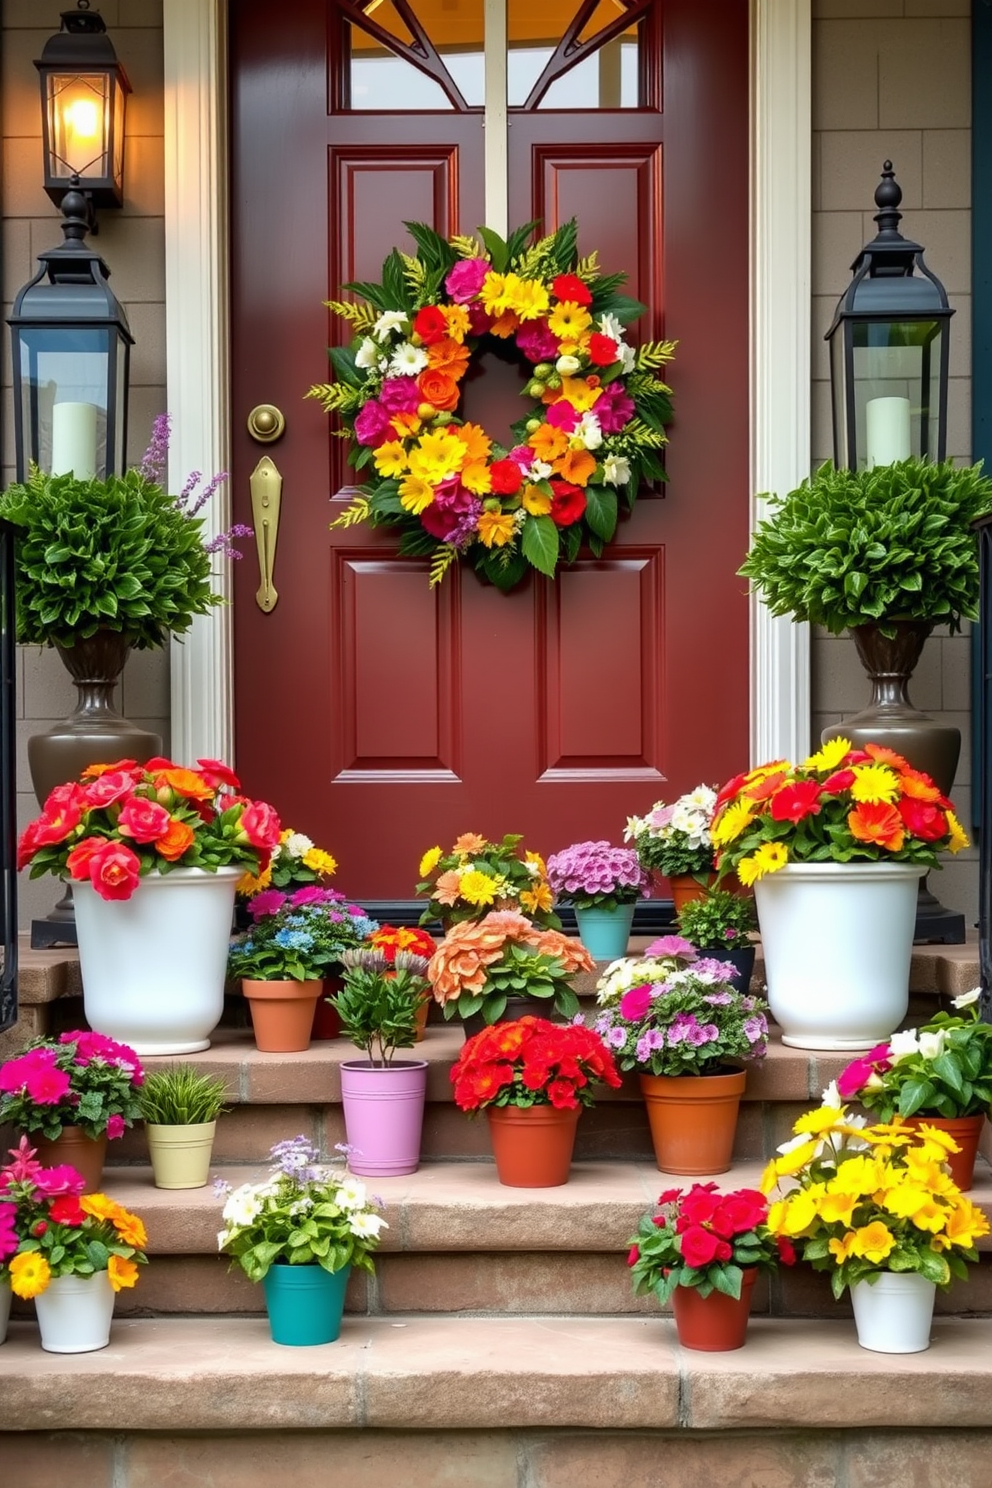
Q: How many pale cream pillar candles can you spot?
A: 2